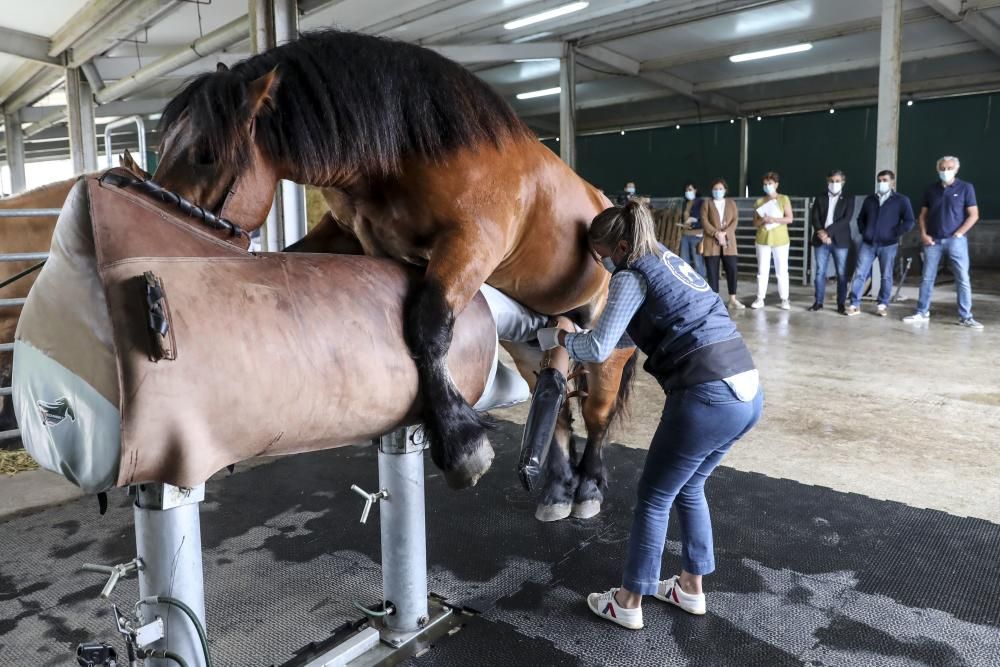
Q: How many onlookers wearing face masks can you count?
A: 7